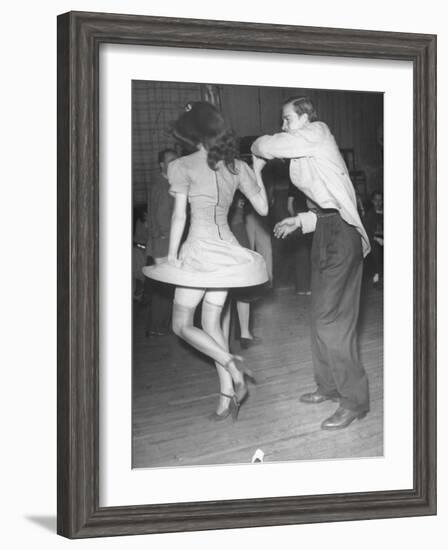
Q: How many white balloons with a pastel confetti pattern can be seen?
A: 0